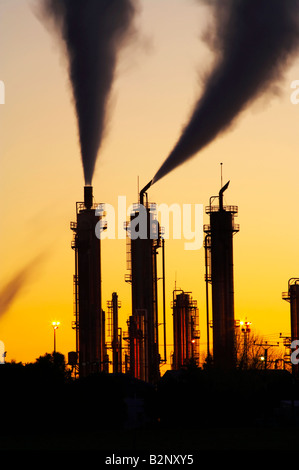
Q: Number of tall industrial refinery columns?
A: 3